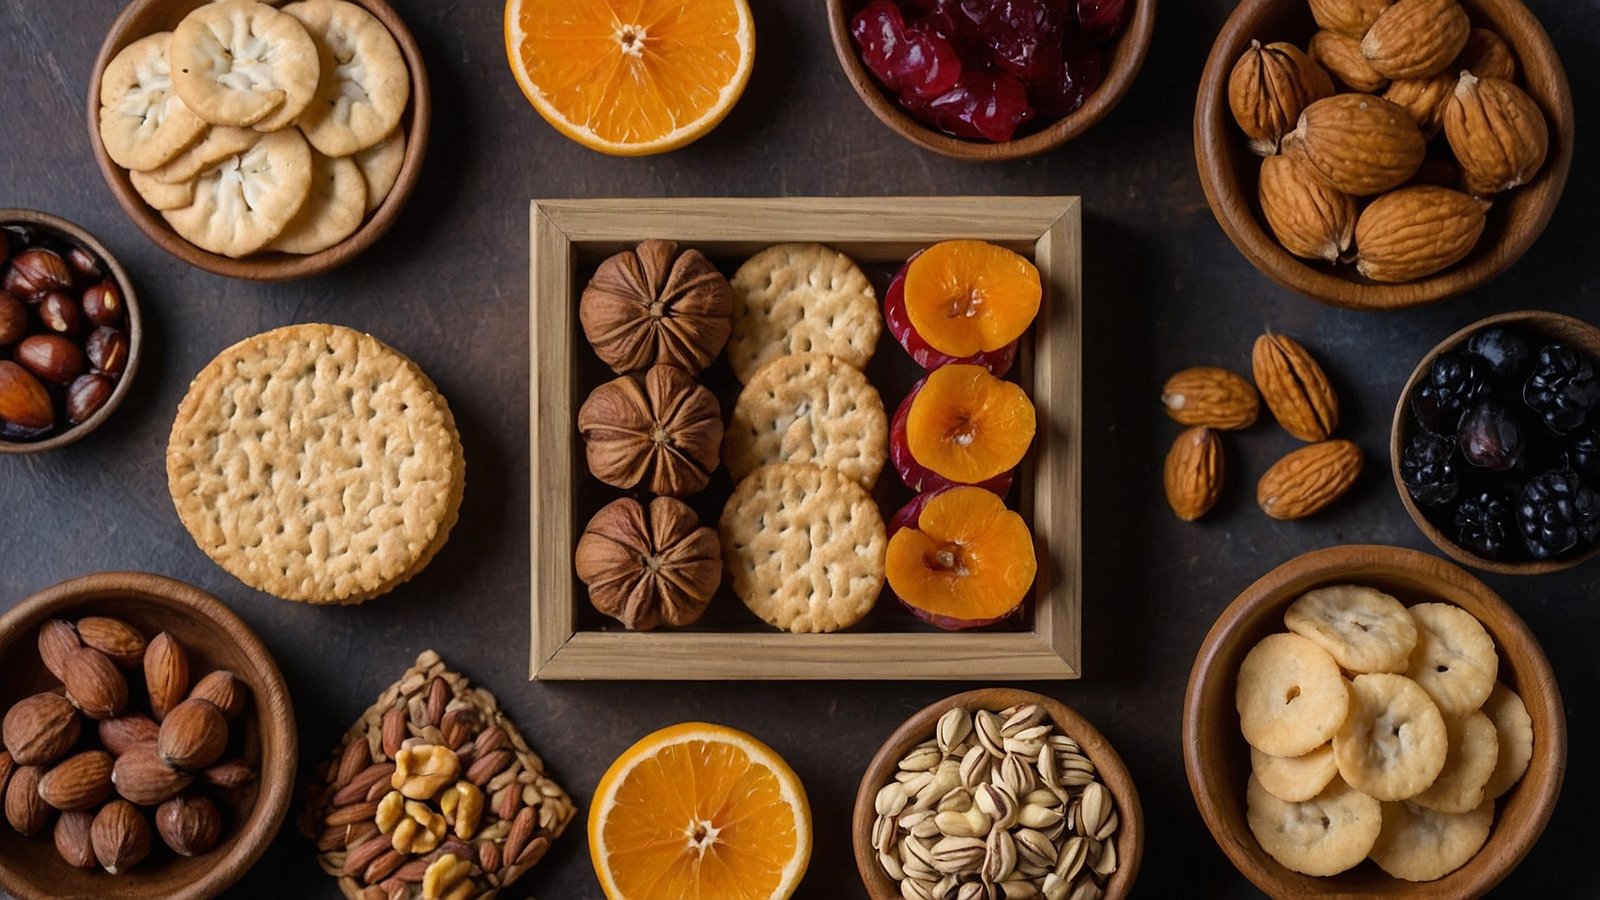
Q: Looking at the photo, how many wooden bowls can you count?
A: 8